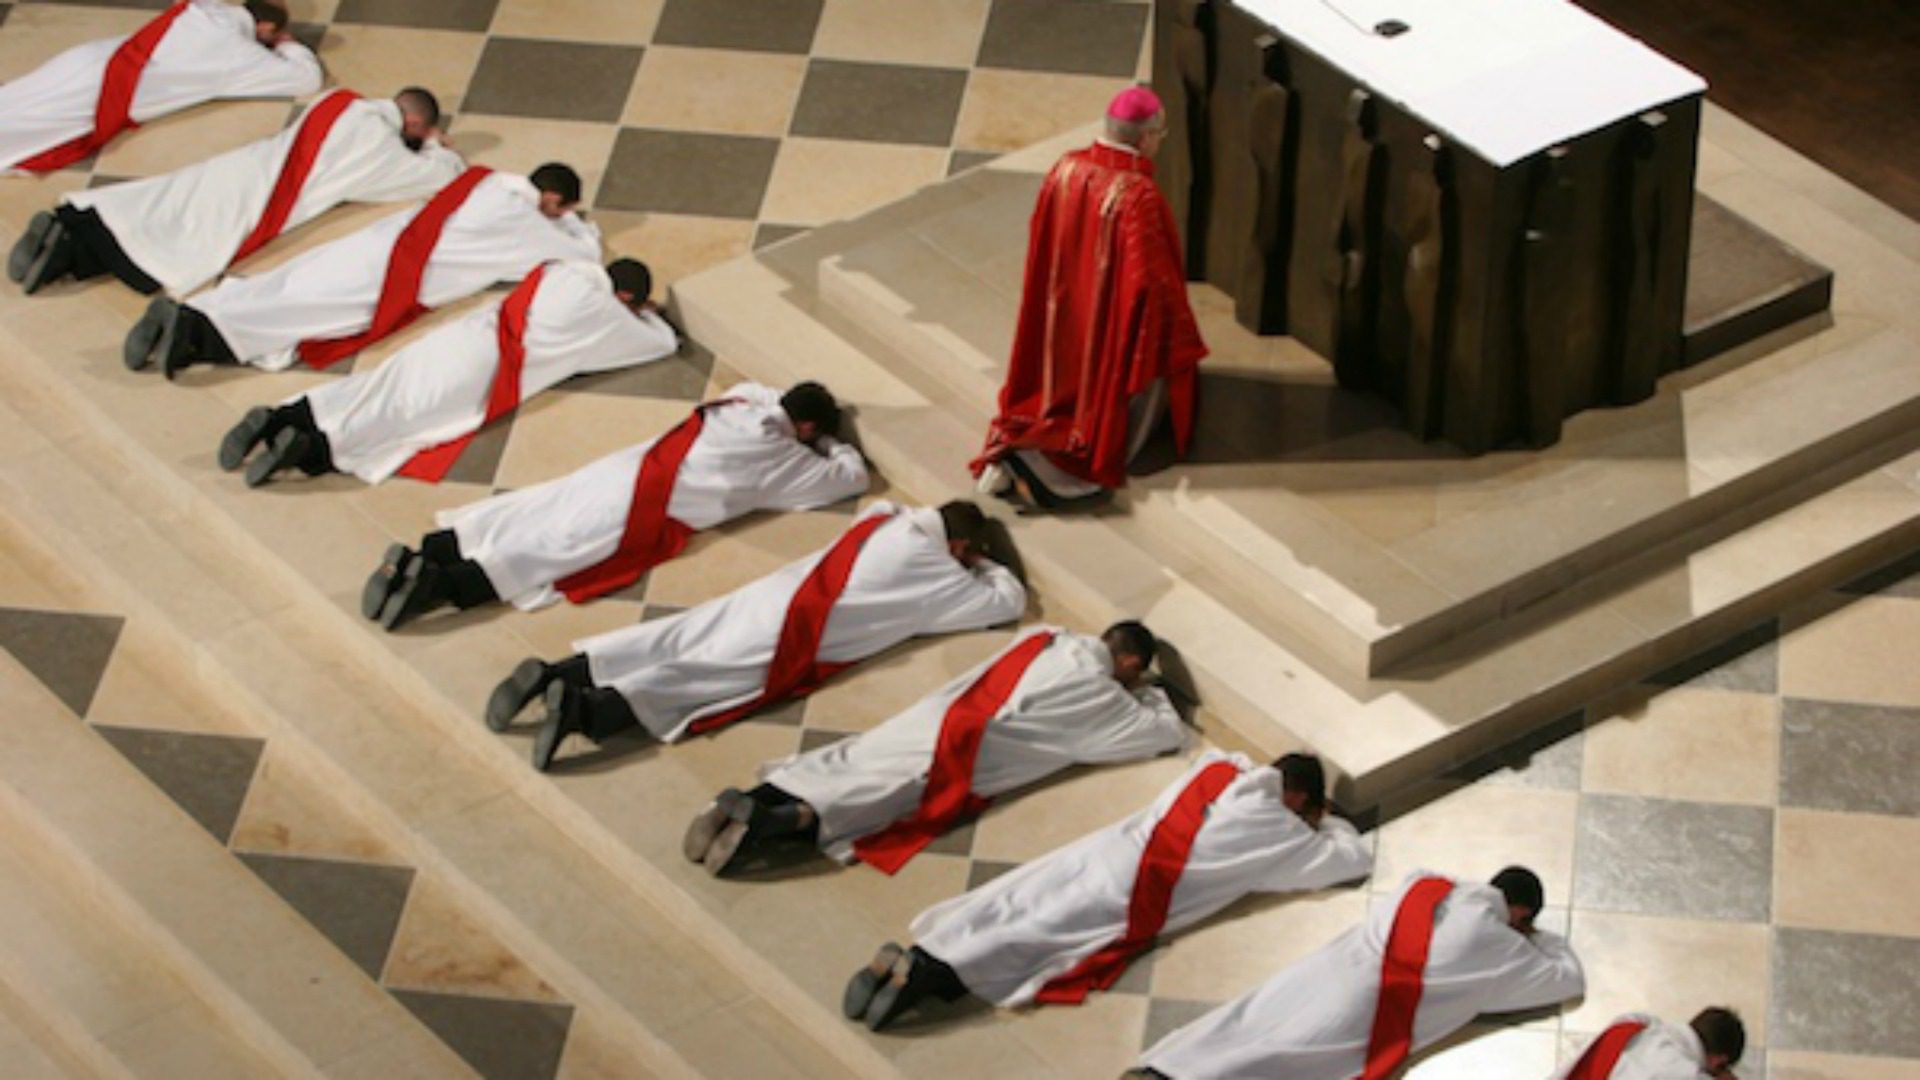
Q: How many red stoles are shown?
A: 10